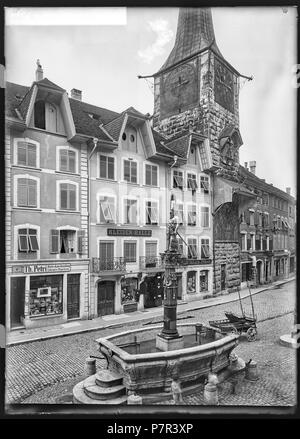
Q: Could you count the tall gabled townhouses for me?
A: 3